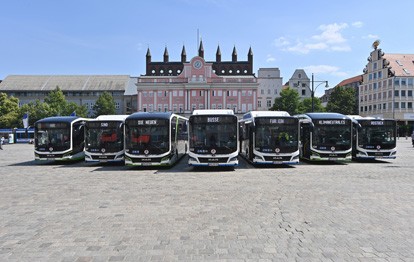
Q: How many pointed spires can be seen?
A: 7